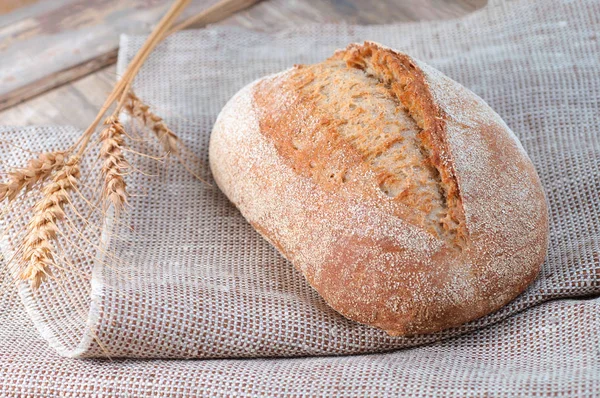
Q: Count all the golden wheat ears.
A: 4